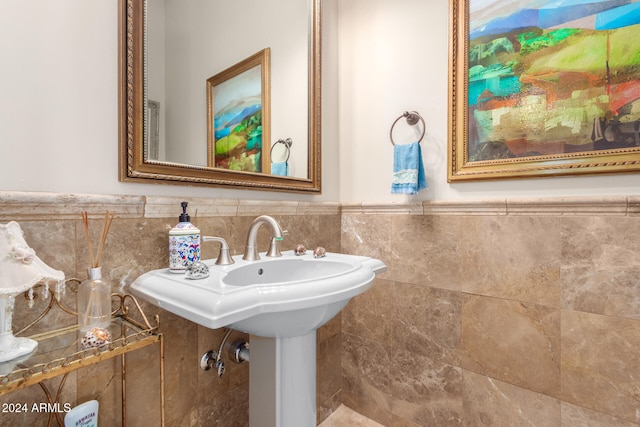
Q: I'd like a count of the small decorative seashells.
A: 4